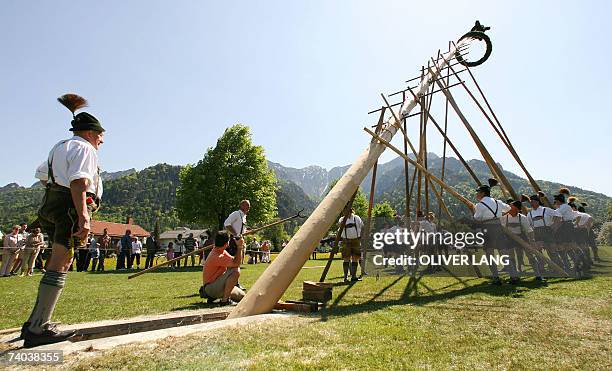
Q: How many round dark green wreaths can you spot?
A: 1